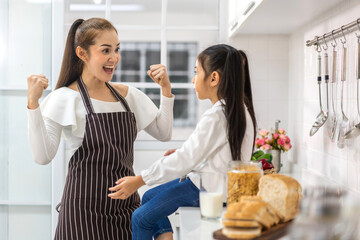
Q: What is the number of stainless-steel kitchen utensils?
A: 5